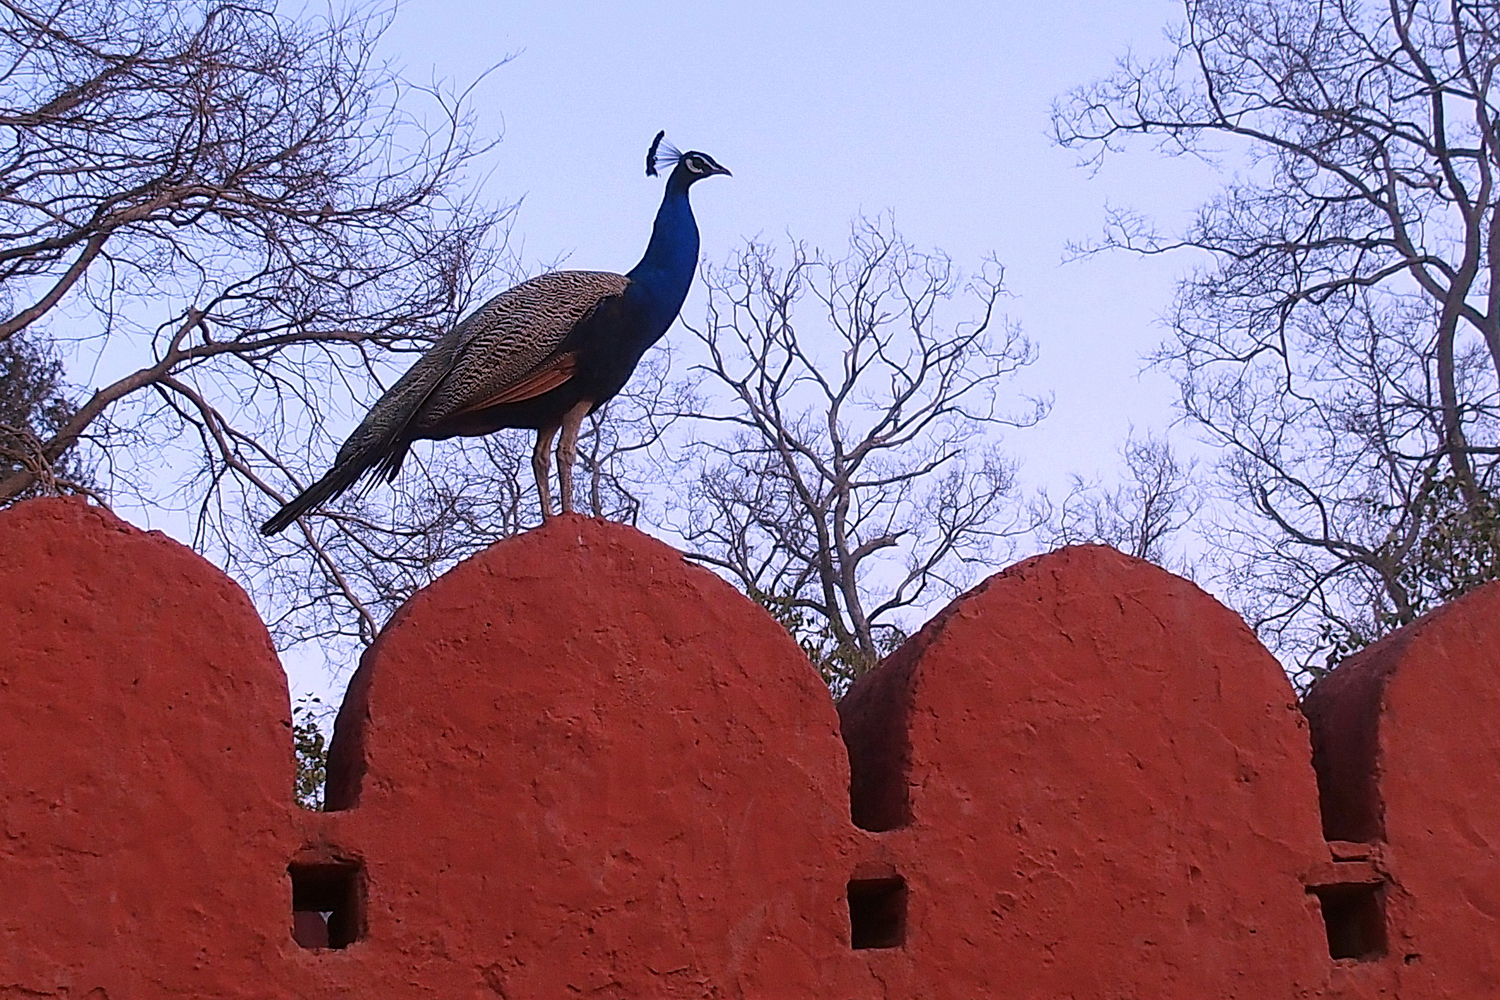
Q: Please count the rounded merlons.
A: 4